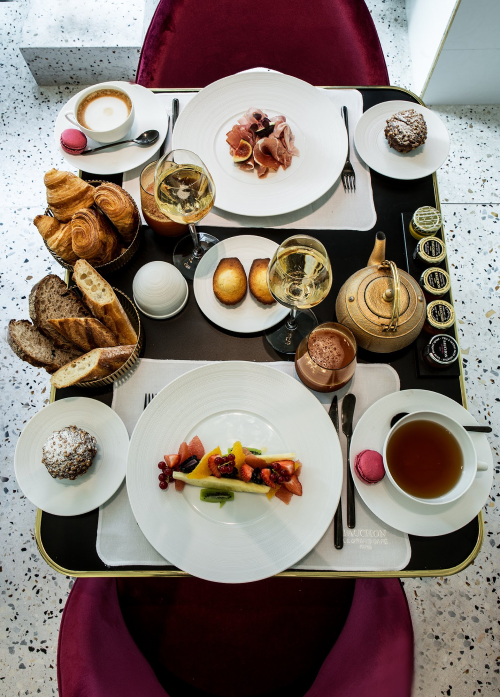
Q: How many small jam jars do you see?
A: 5